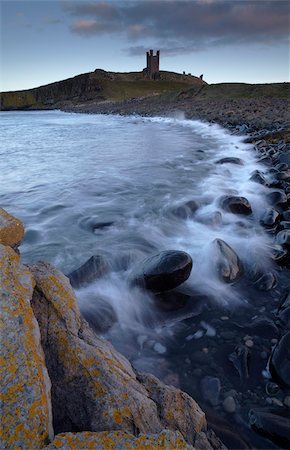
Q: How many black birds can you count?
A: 0